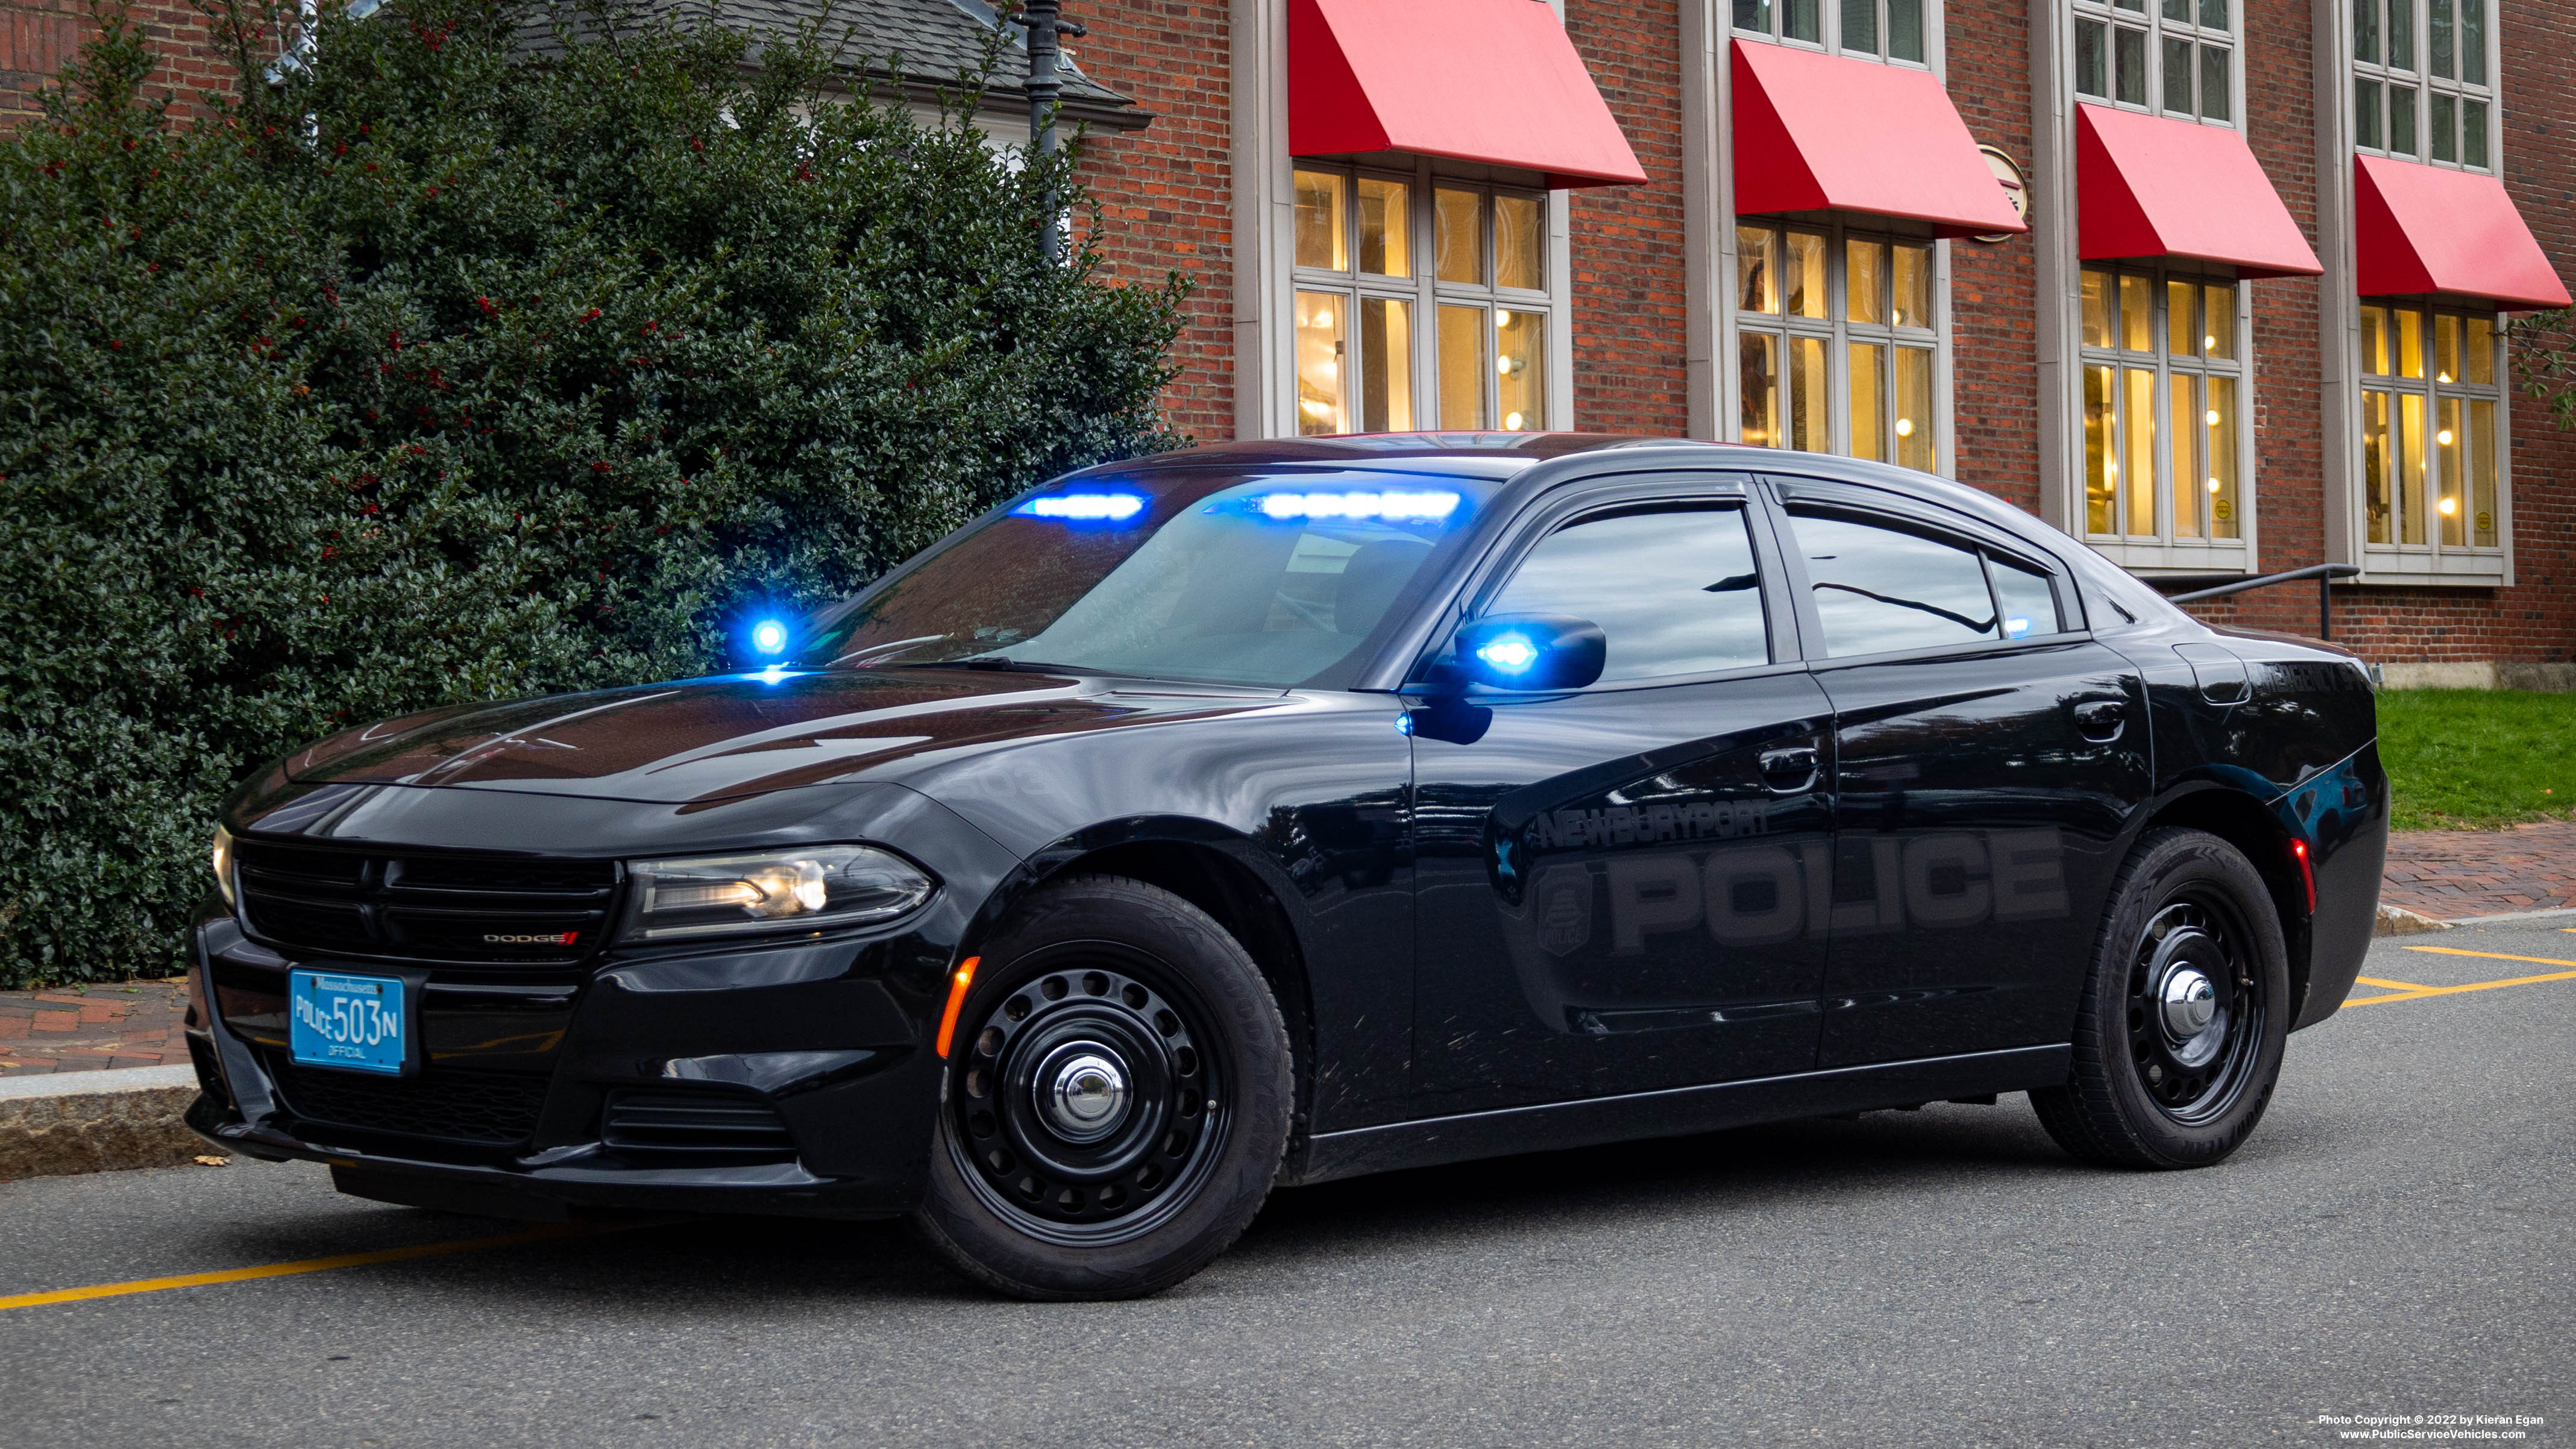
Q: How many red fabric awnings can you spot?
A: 4